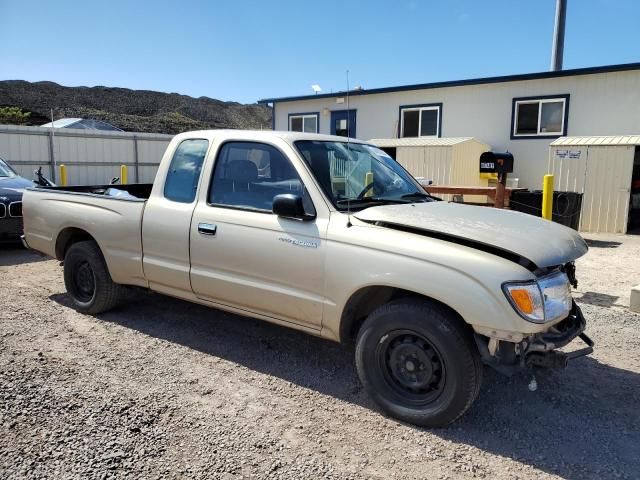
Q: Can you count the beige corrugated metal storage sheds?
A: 2